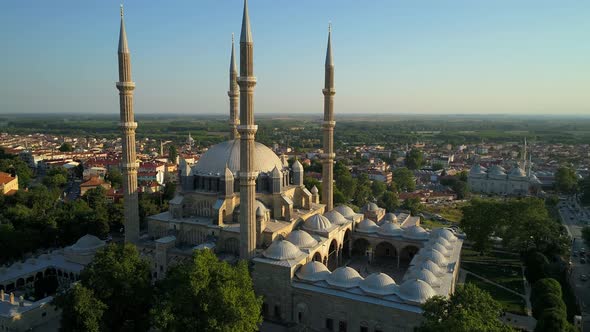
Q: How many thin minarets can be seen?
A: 4